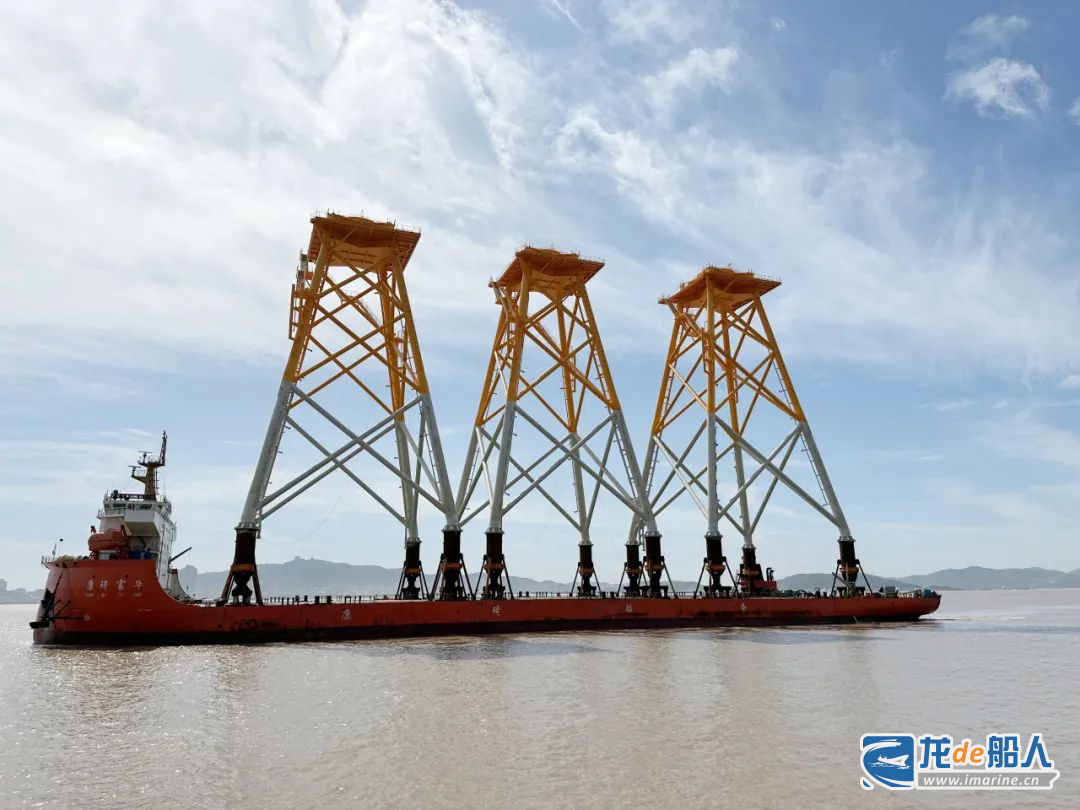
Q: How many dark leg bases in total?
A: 10